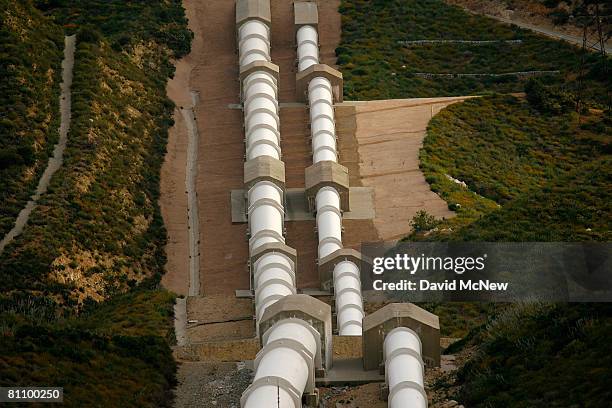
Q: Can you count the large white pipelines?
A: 2